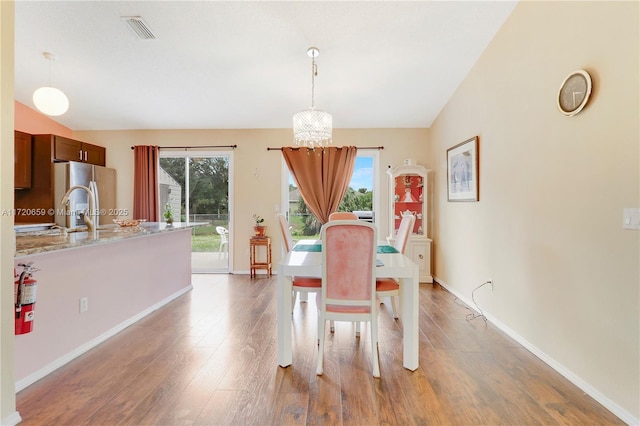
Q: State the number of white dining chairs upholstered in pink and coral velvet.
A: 4